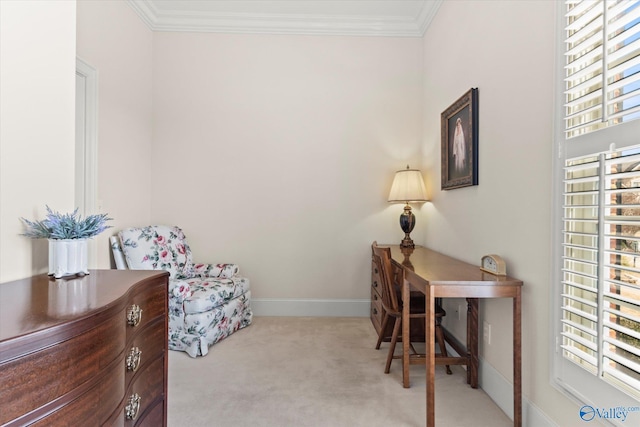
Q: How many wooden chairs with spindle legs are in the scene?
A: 1